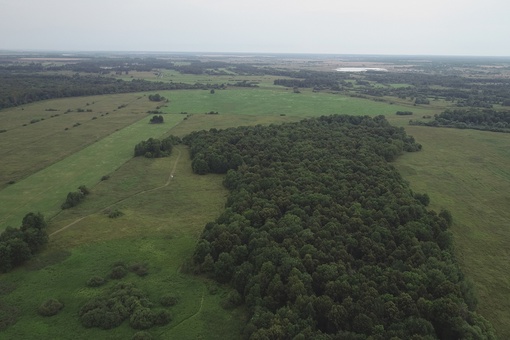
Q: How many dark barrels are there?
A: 0